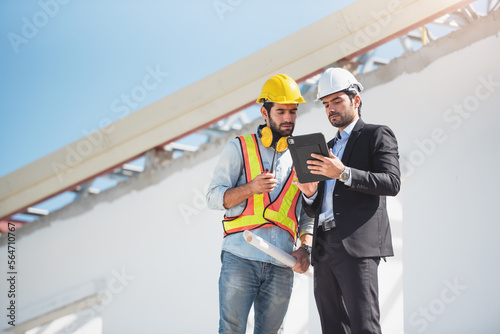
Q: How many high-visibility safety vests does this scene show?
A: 1